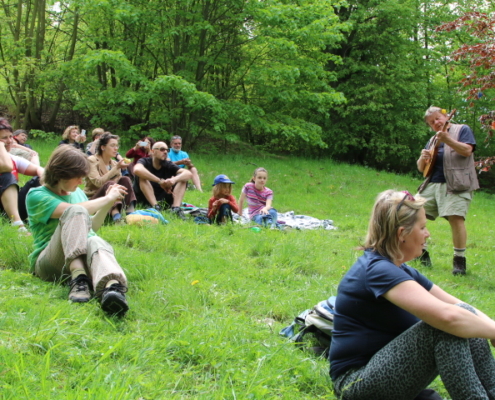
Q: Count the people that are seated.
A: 12